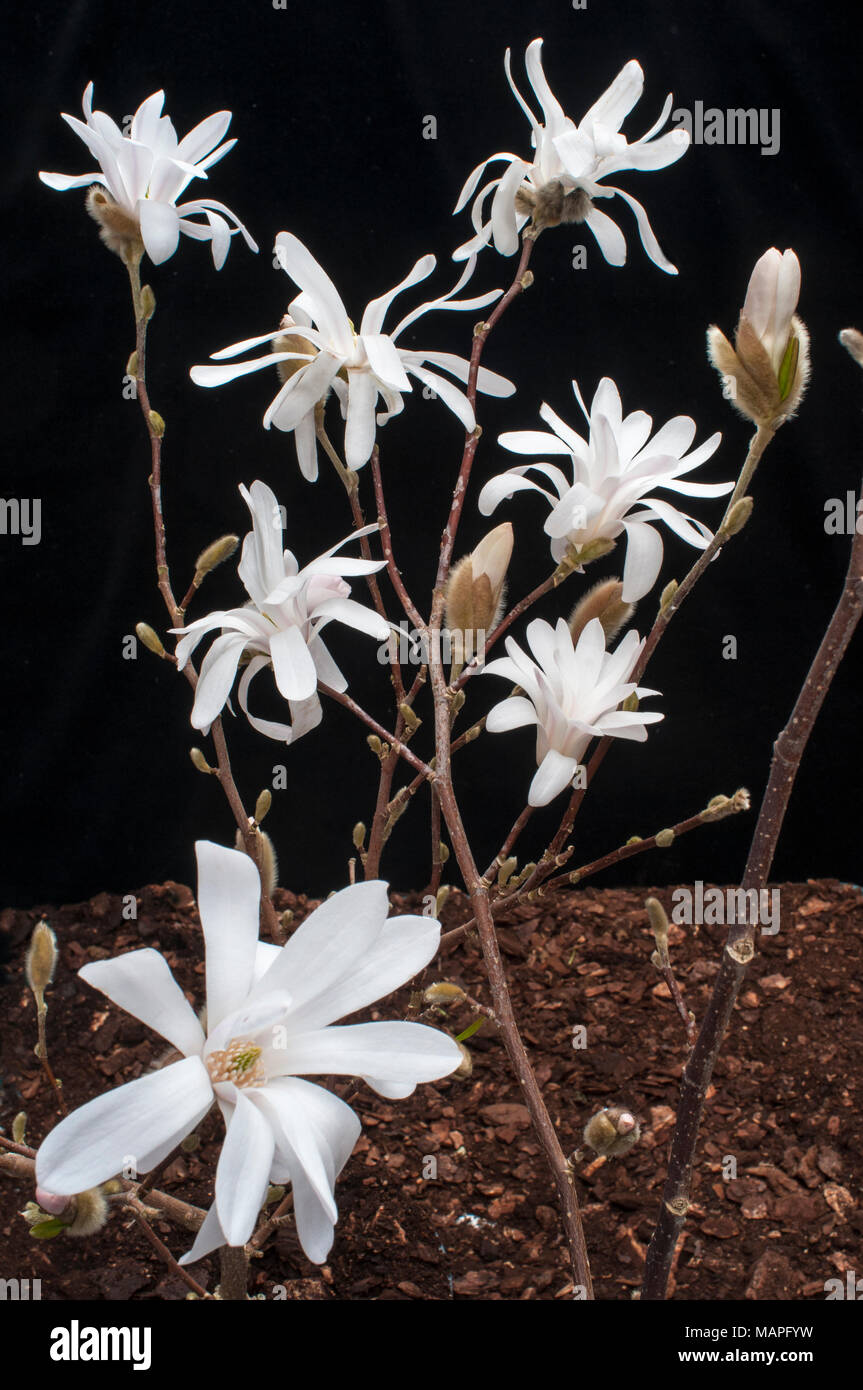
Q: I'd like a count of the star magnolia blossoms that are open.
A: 7